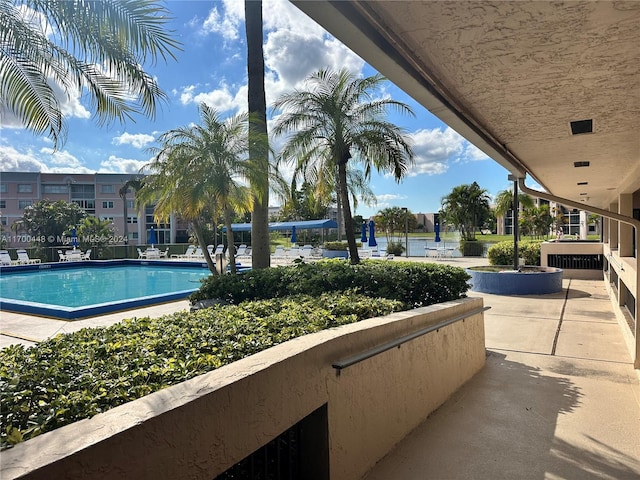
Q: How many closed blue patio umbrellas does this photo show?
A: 6